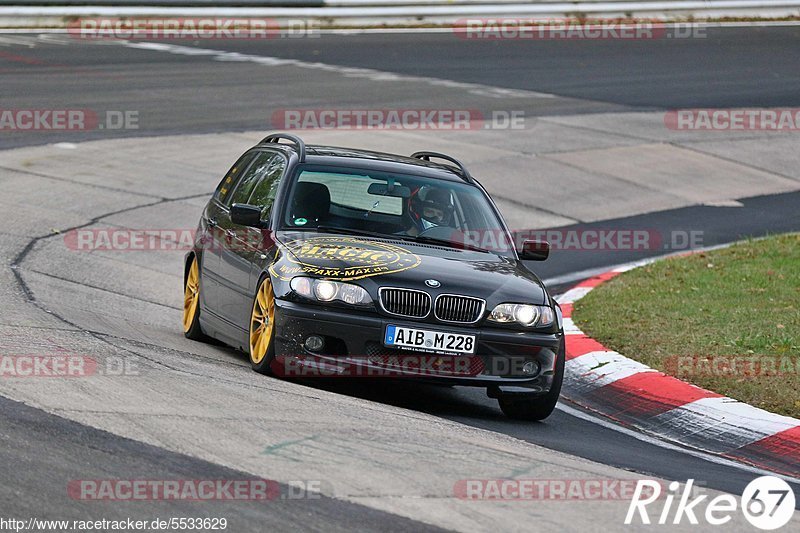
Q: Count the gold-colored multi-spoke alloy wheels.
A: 2